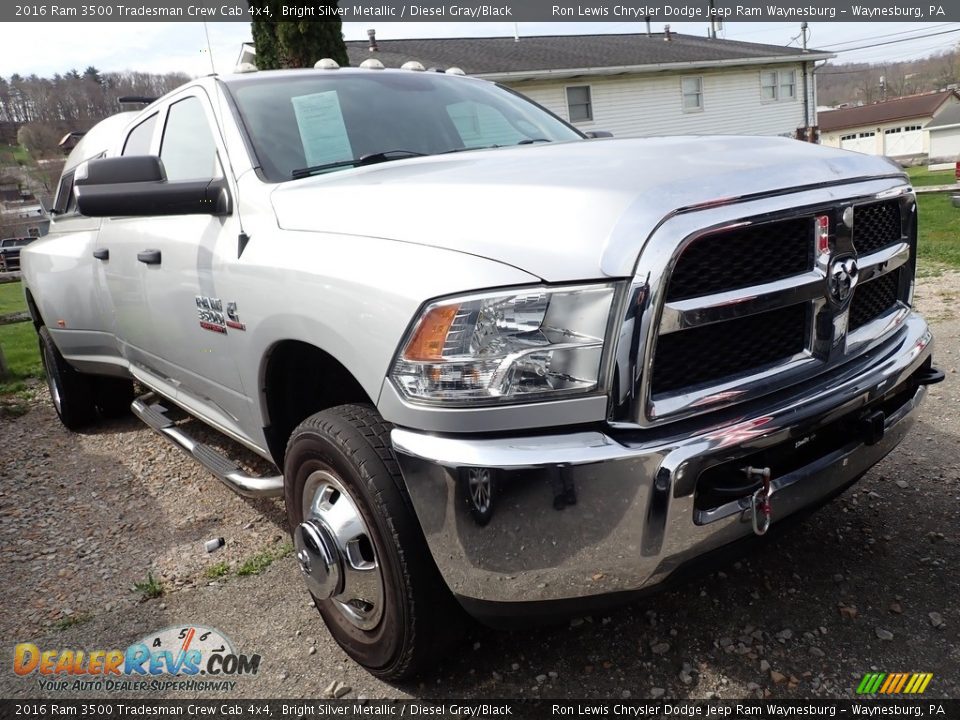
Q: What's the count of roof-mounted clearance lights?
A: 5